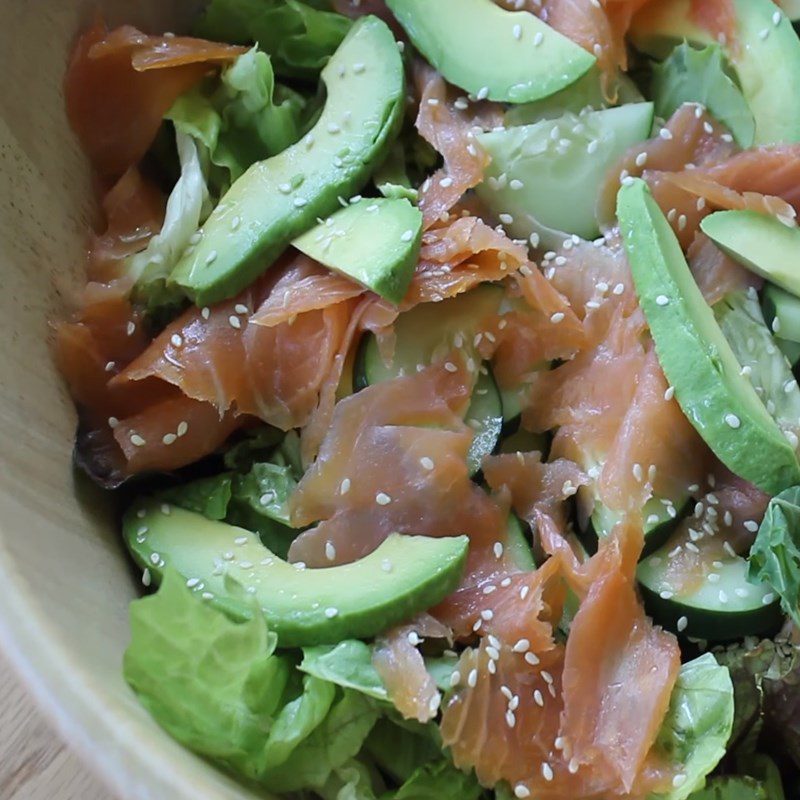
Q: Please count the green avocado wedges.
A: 7